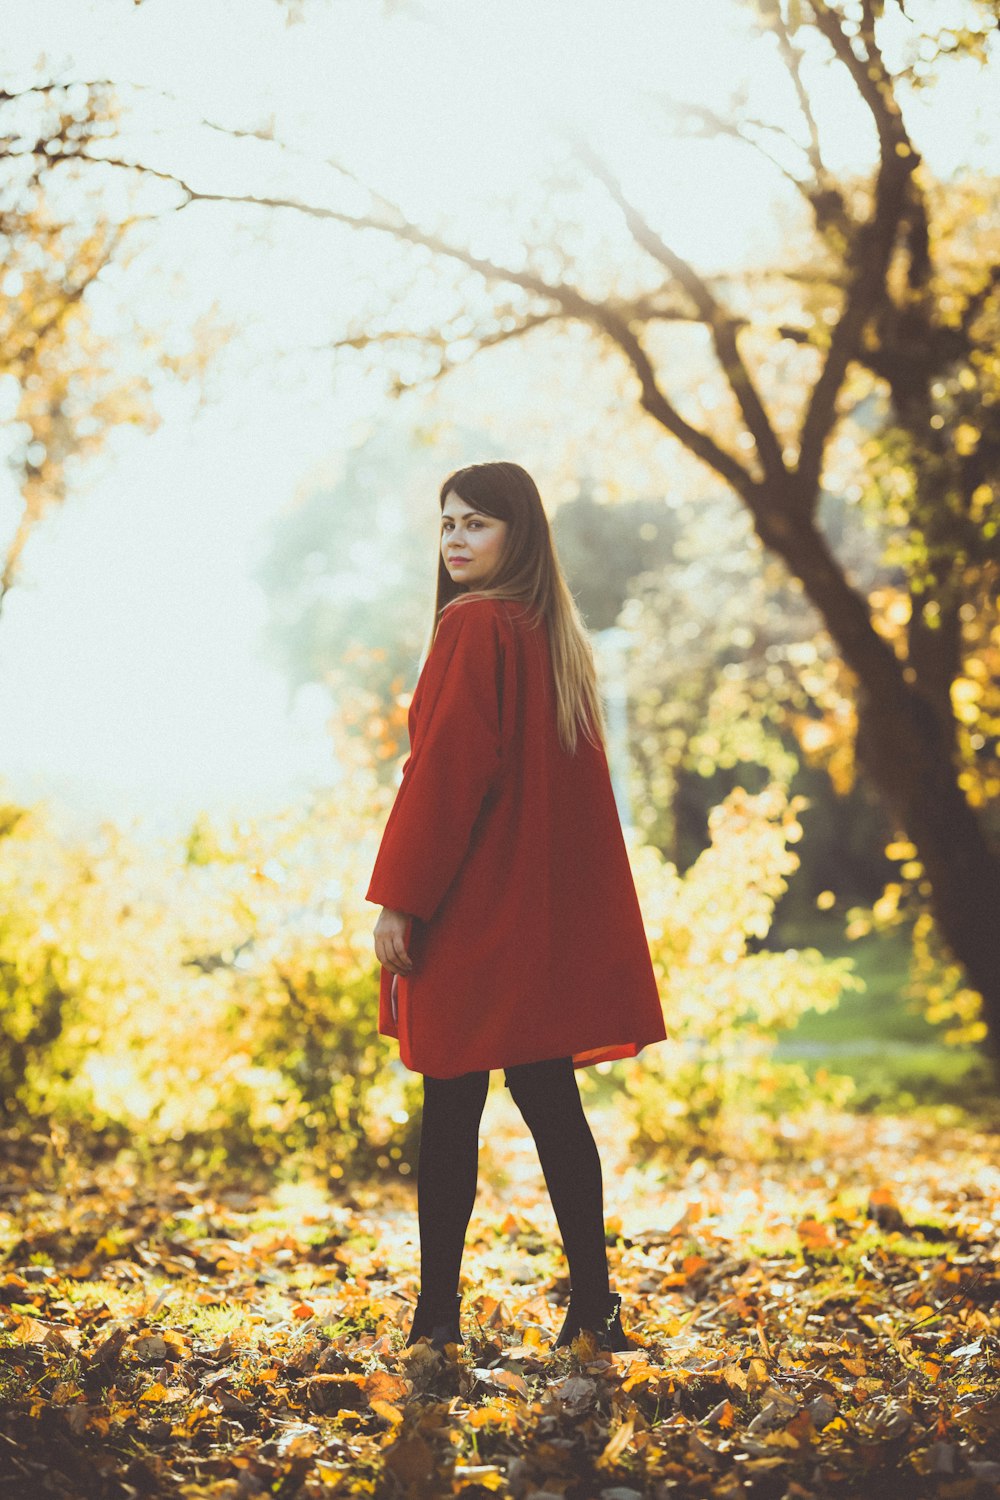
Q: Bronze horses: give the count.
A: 0